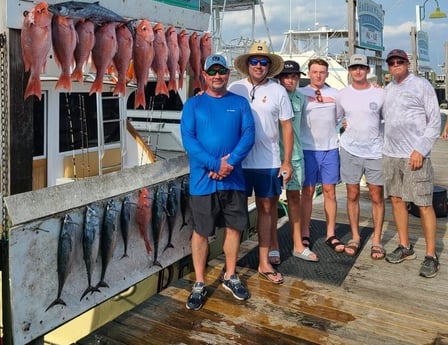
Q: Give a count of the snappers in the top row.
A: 11